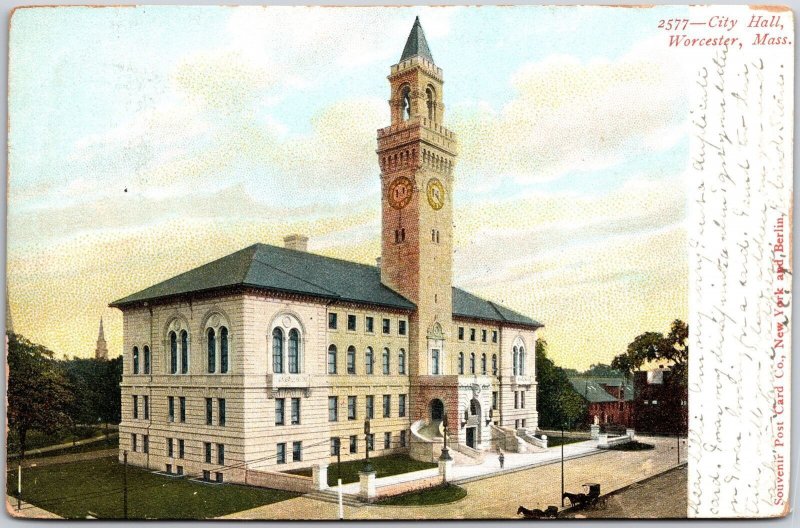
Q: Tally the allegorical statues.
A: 0